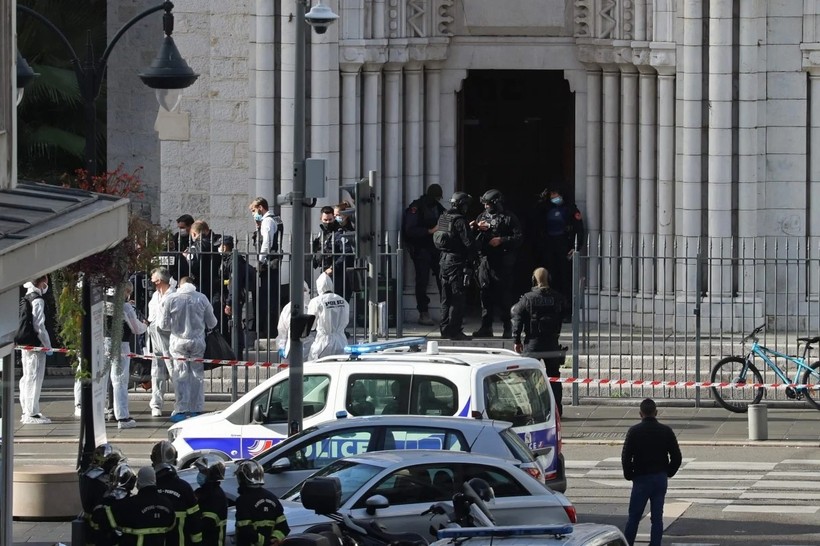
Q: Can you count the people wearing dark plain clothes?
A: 1